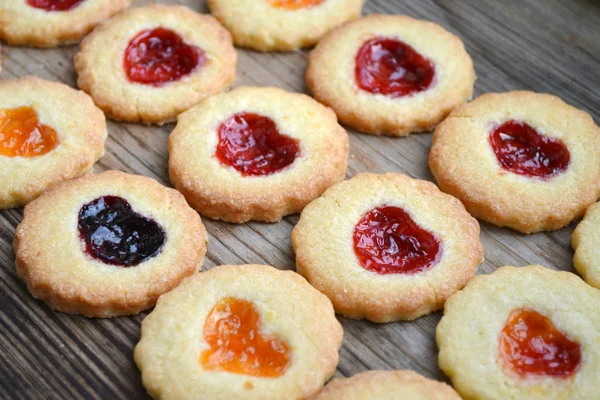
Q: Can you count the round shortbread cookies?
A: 13